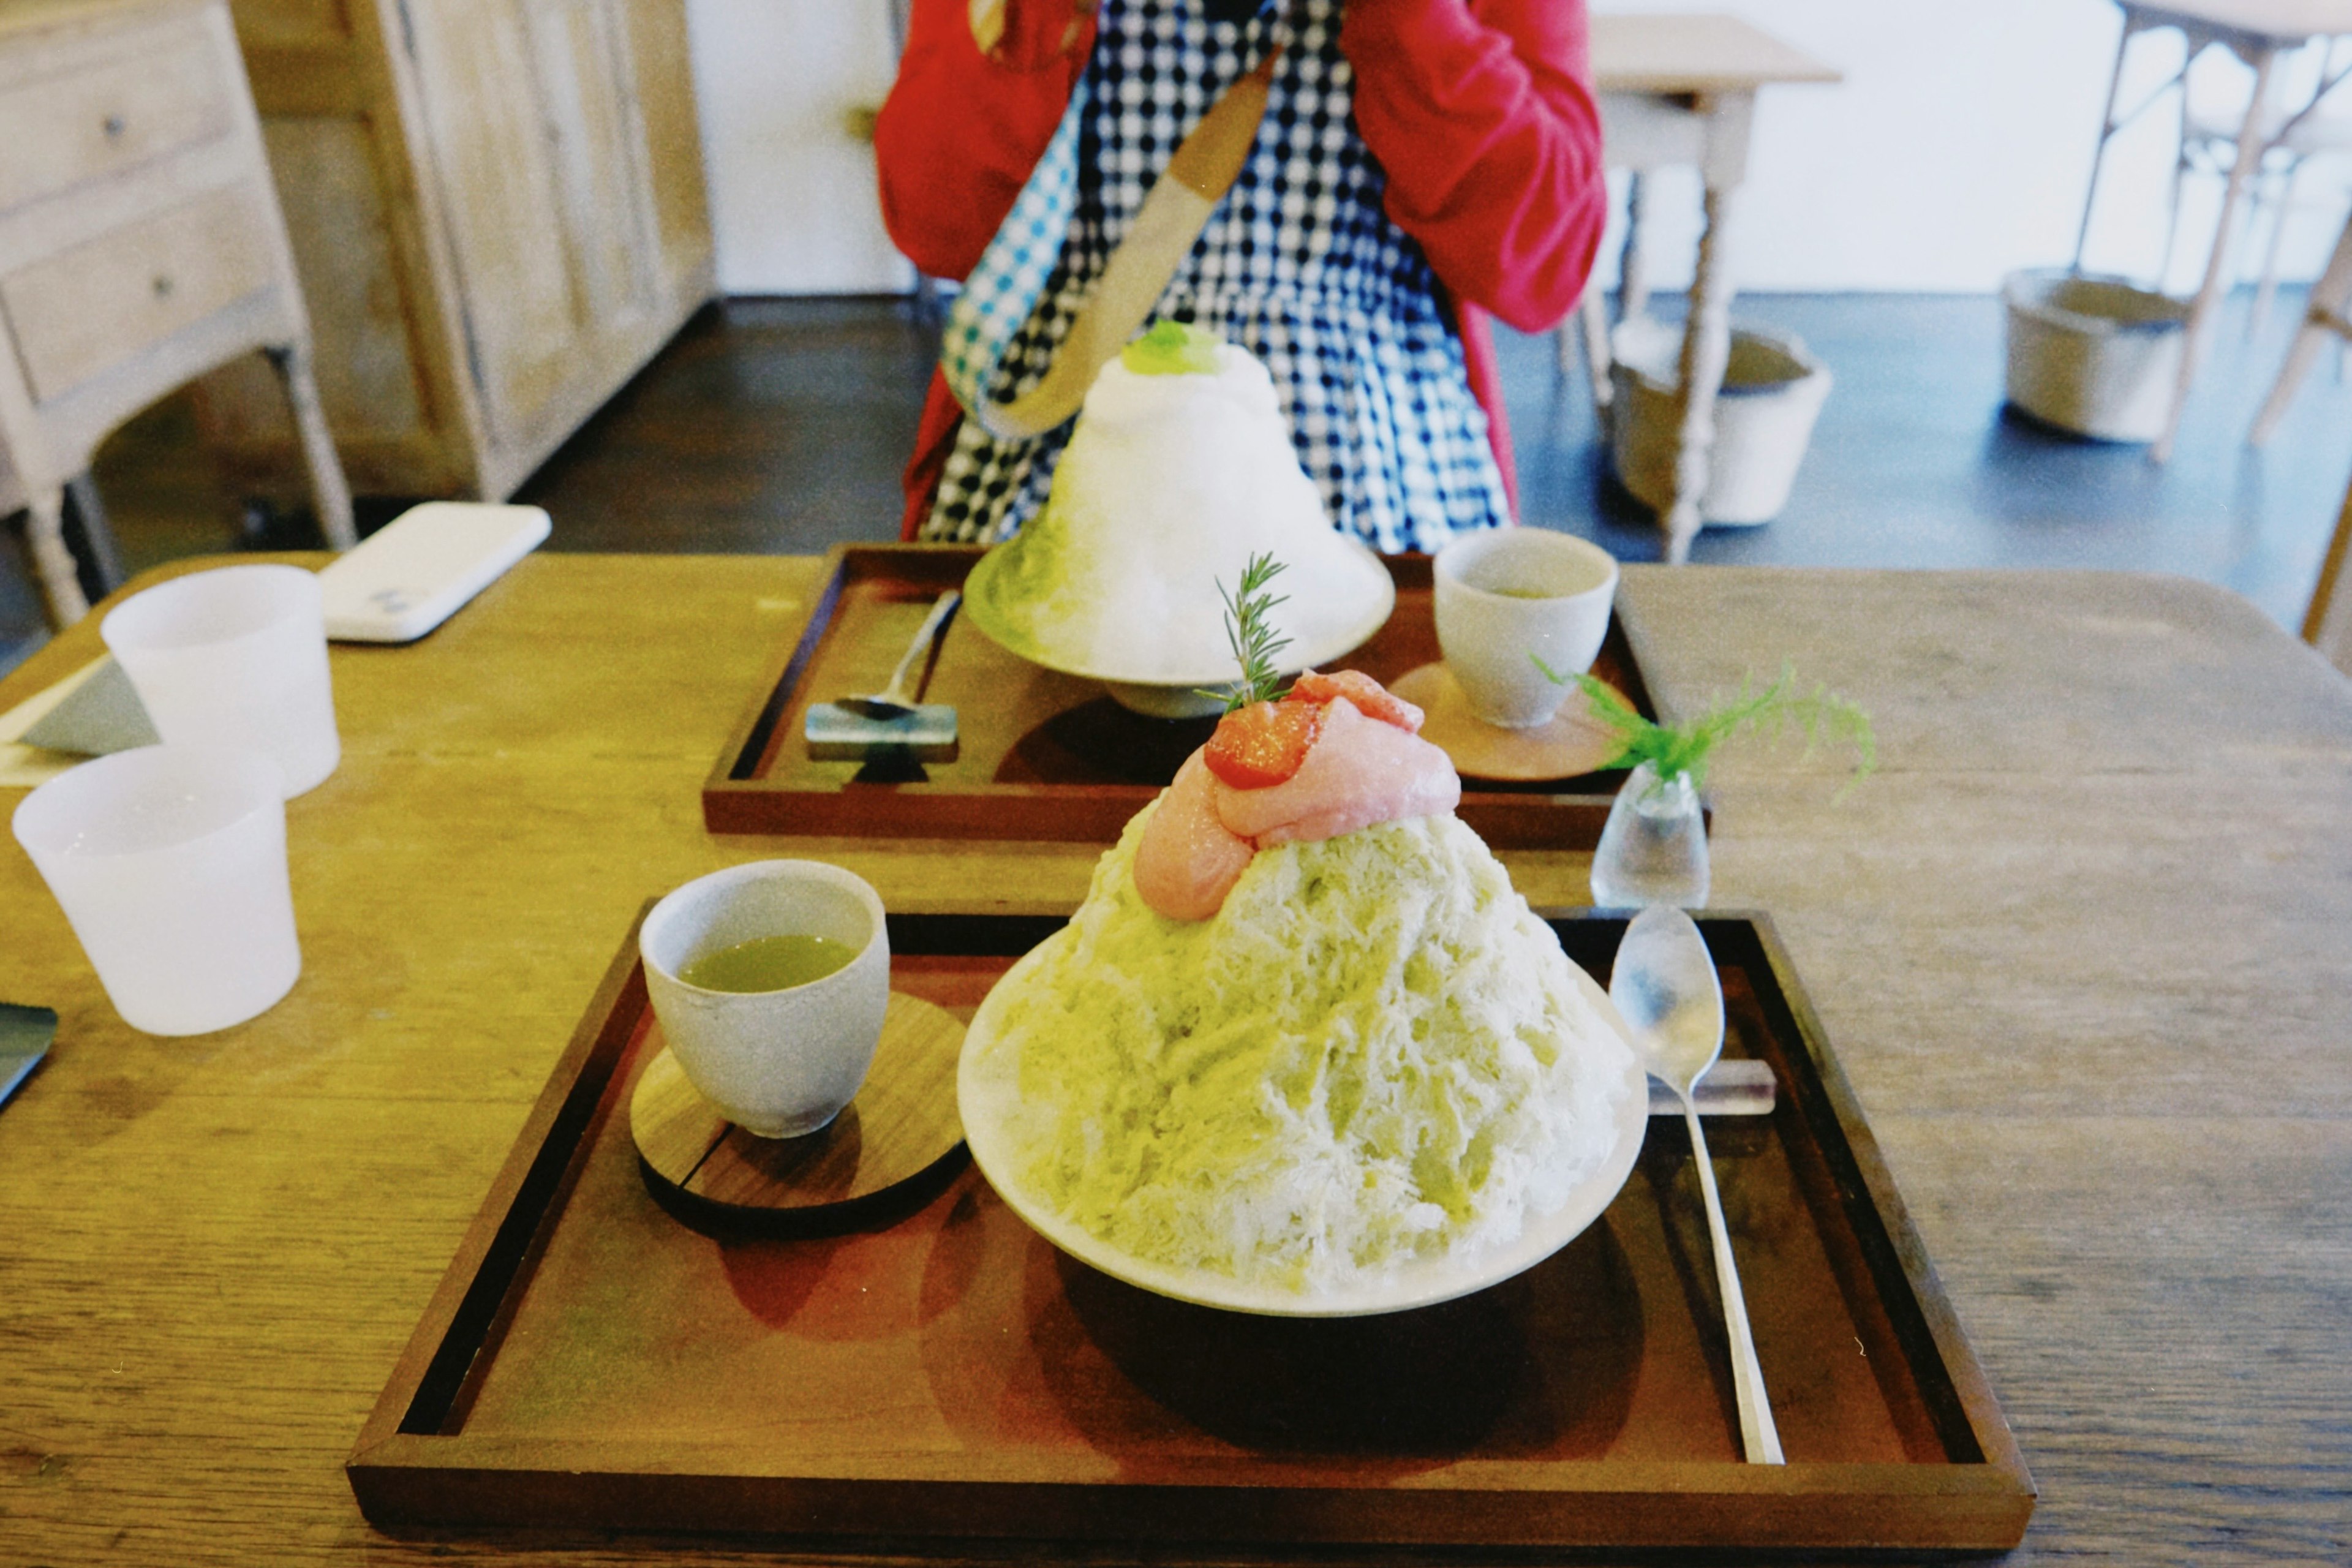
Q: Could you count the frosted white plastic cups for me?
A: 2